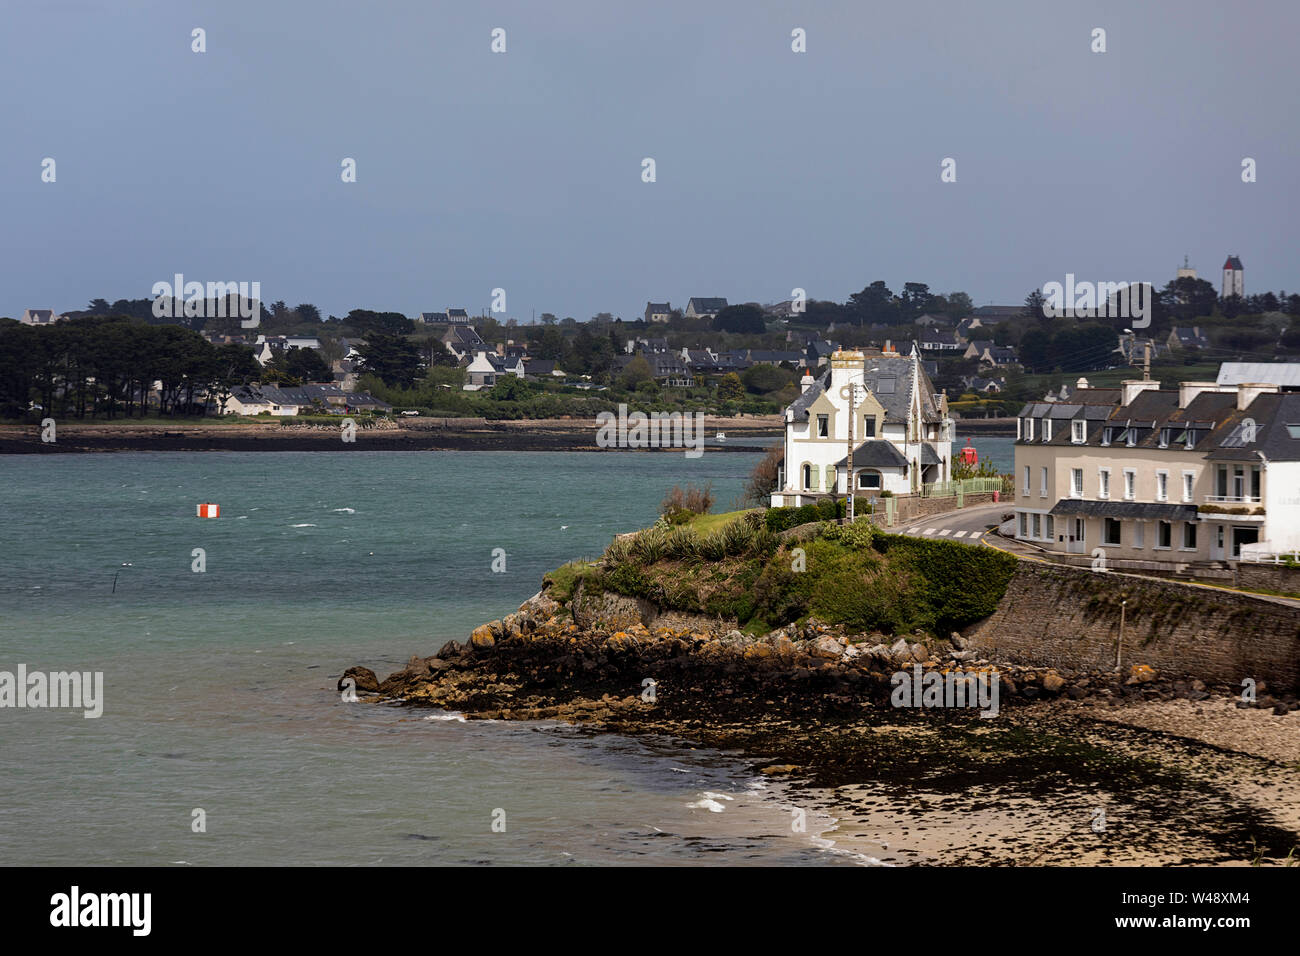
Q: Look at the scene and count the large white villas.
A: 1